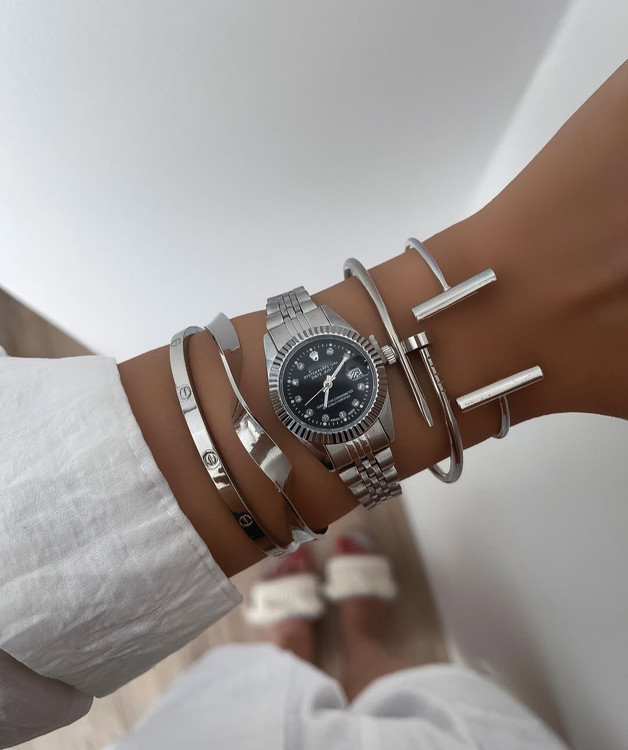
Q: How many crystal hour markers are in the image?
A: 10